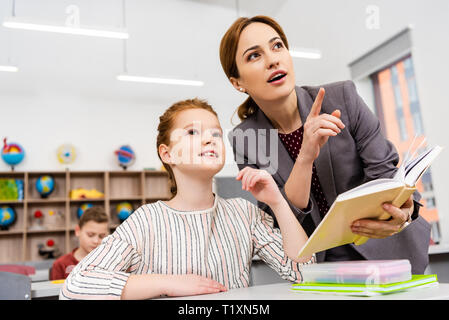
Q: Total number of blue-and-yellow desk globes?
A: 4